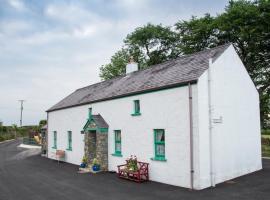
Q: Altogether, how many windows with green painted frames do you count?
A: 6